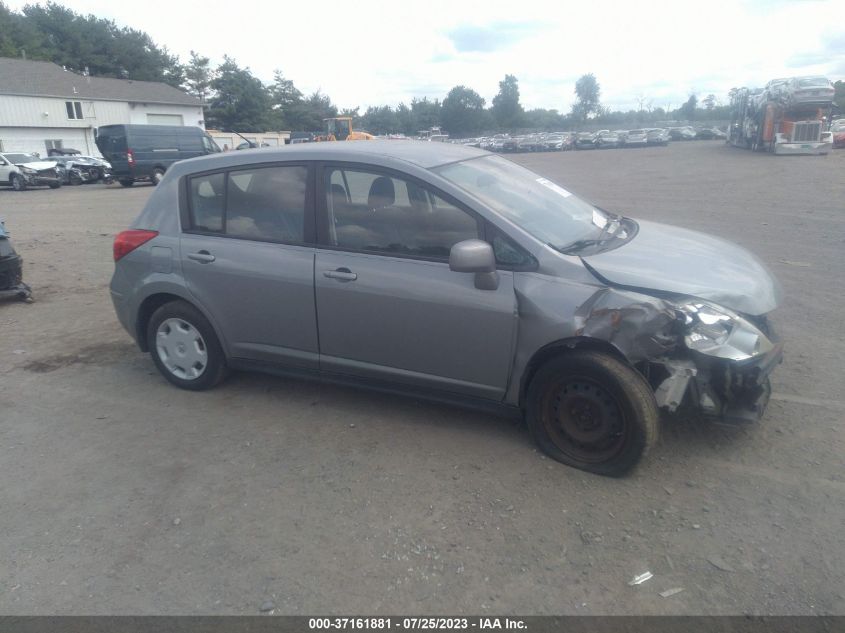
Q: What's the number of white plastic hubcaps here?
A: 1